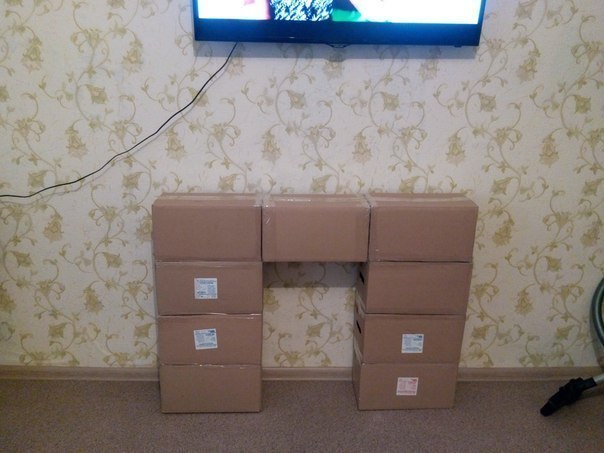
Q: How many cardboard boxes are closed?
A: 9